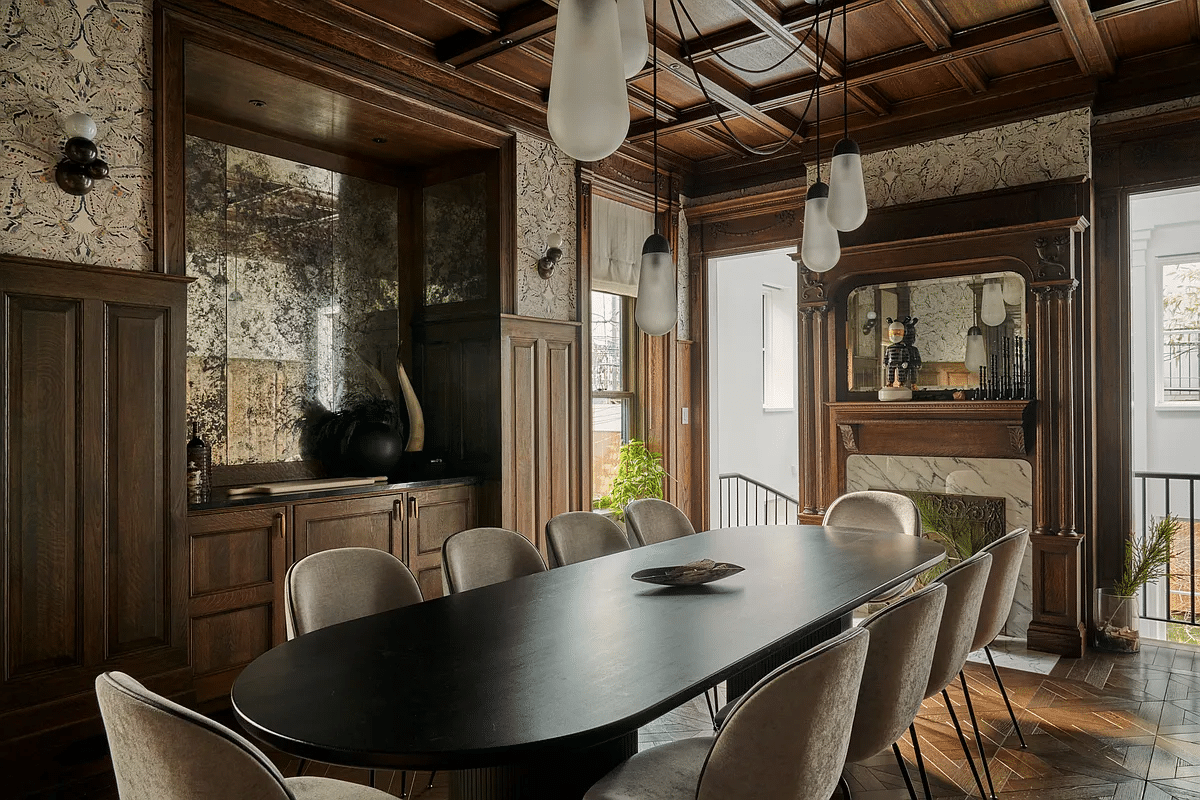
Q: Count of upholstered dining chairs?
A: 10